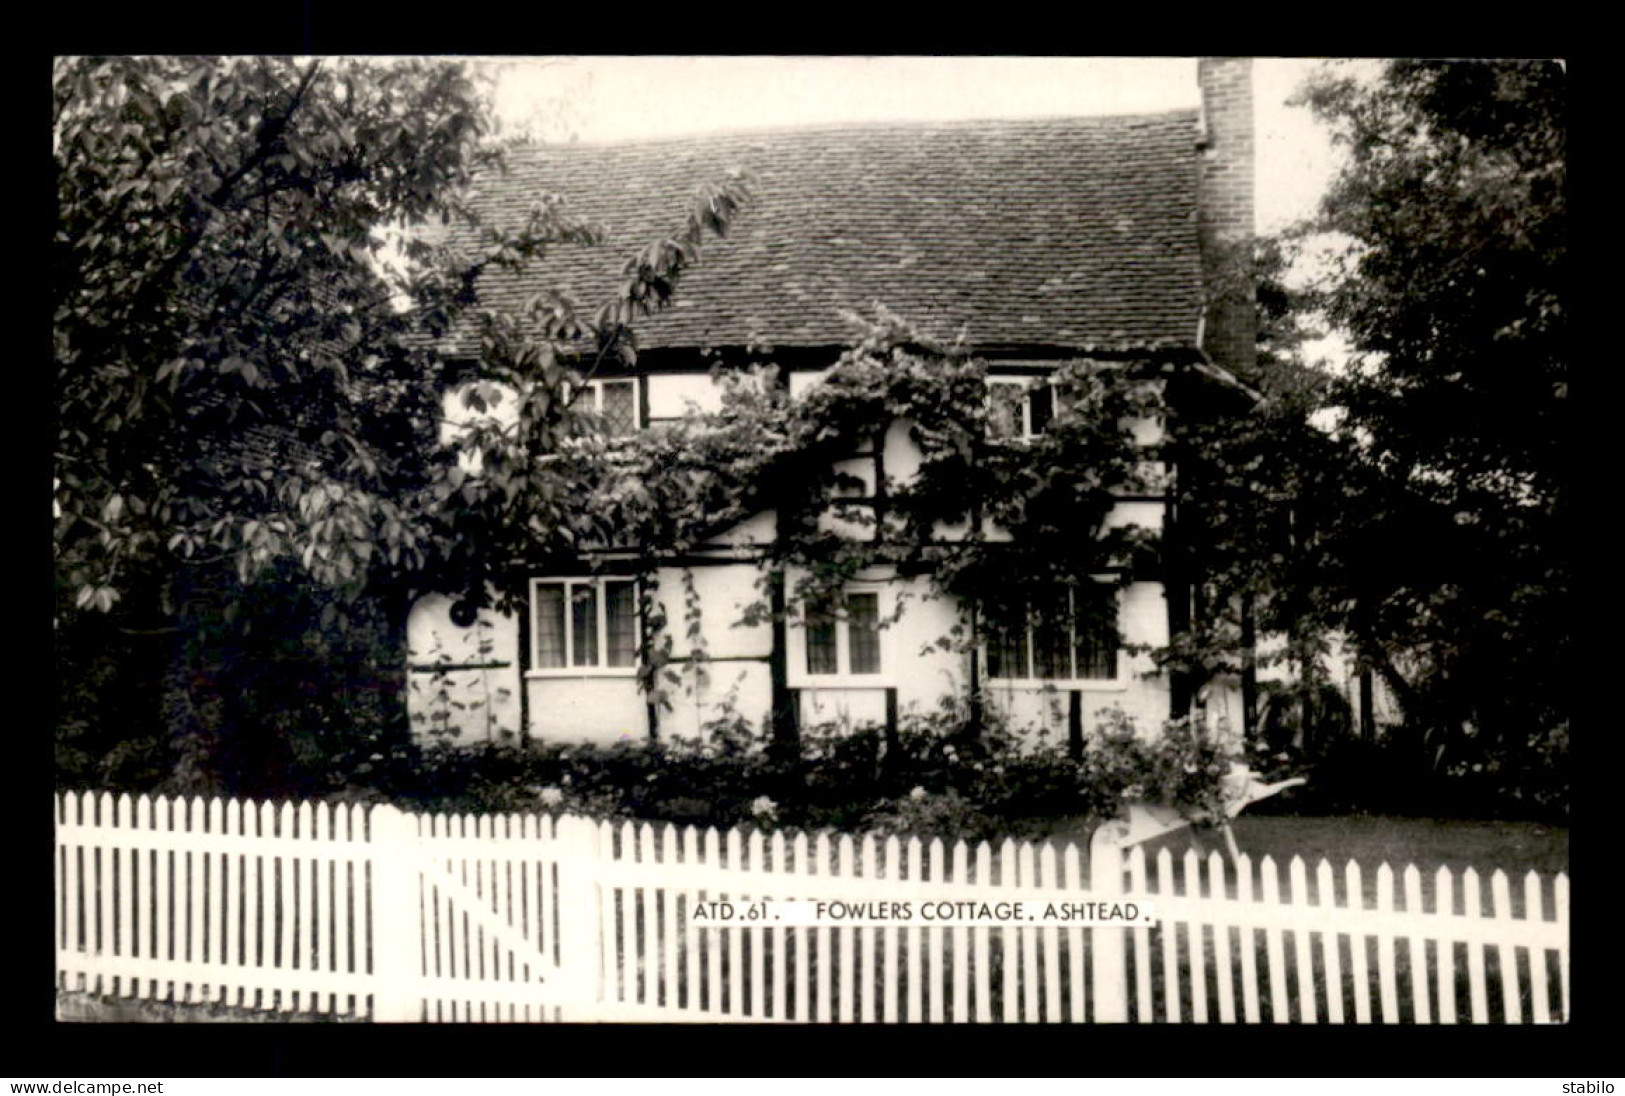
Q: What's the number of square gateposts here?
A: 2